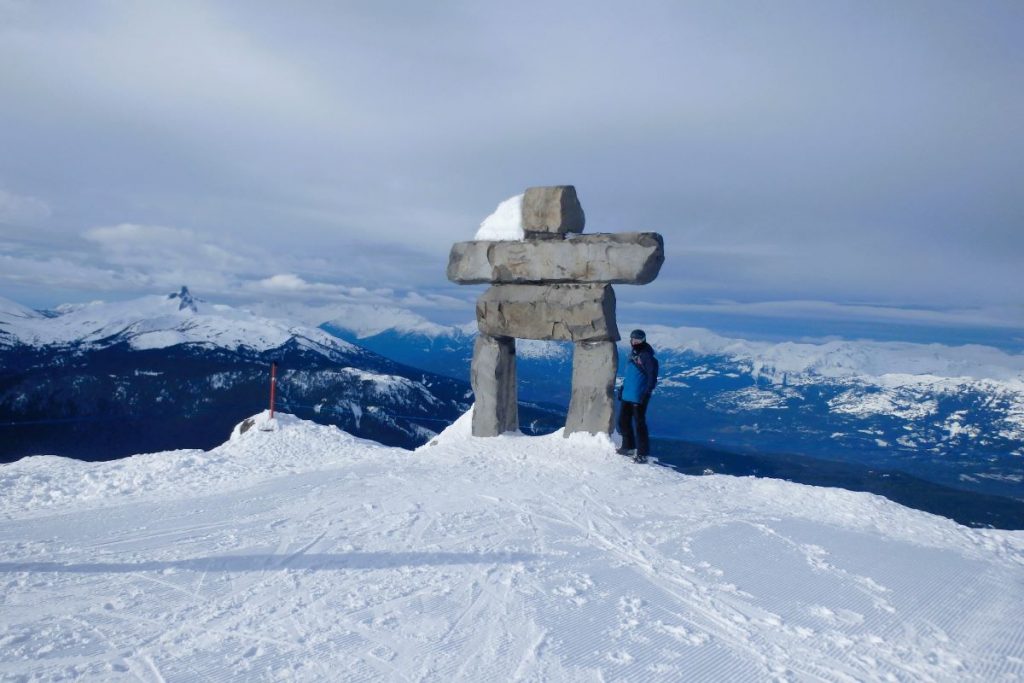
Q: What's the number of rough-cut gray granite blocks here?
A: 5